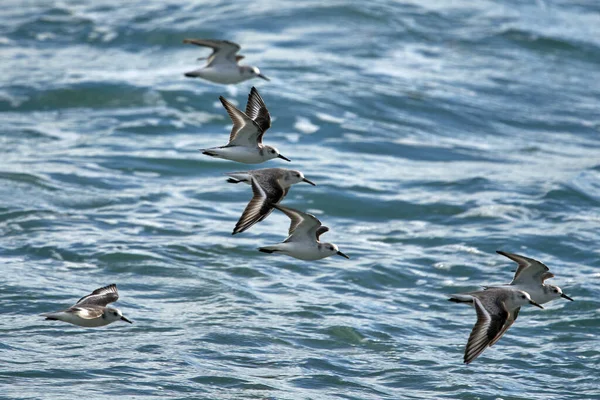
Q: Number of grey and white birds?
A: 7